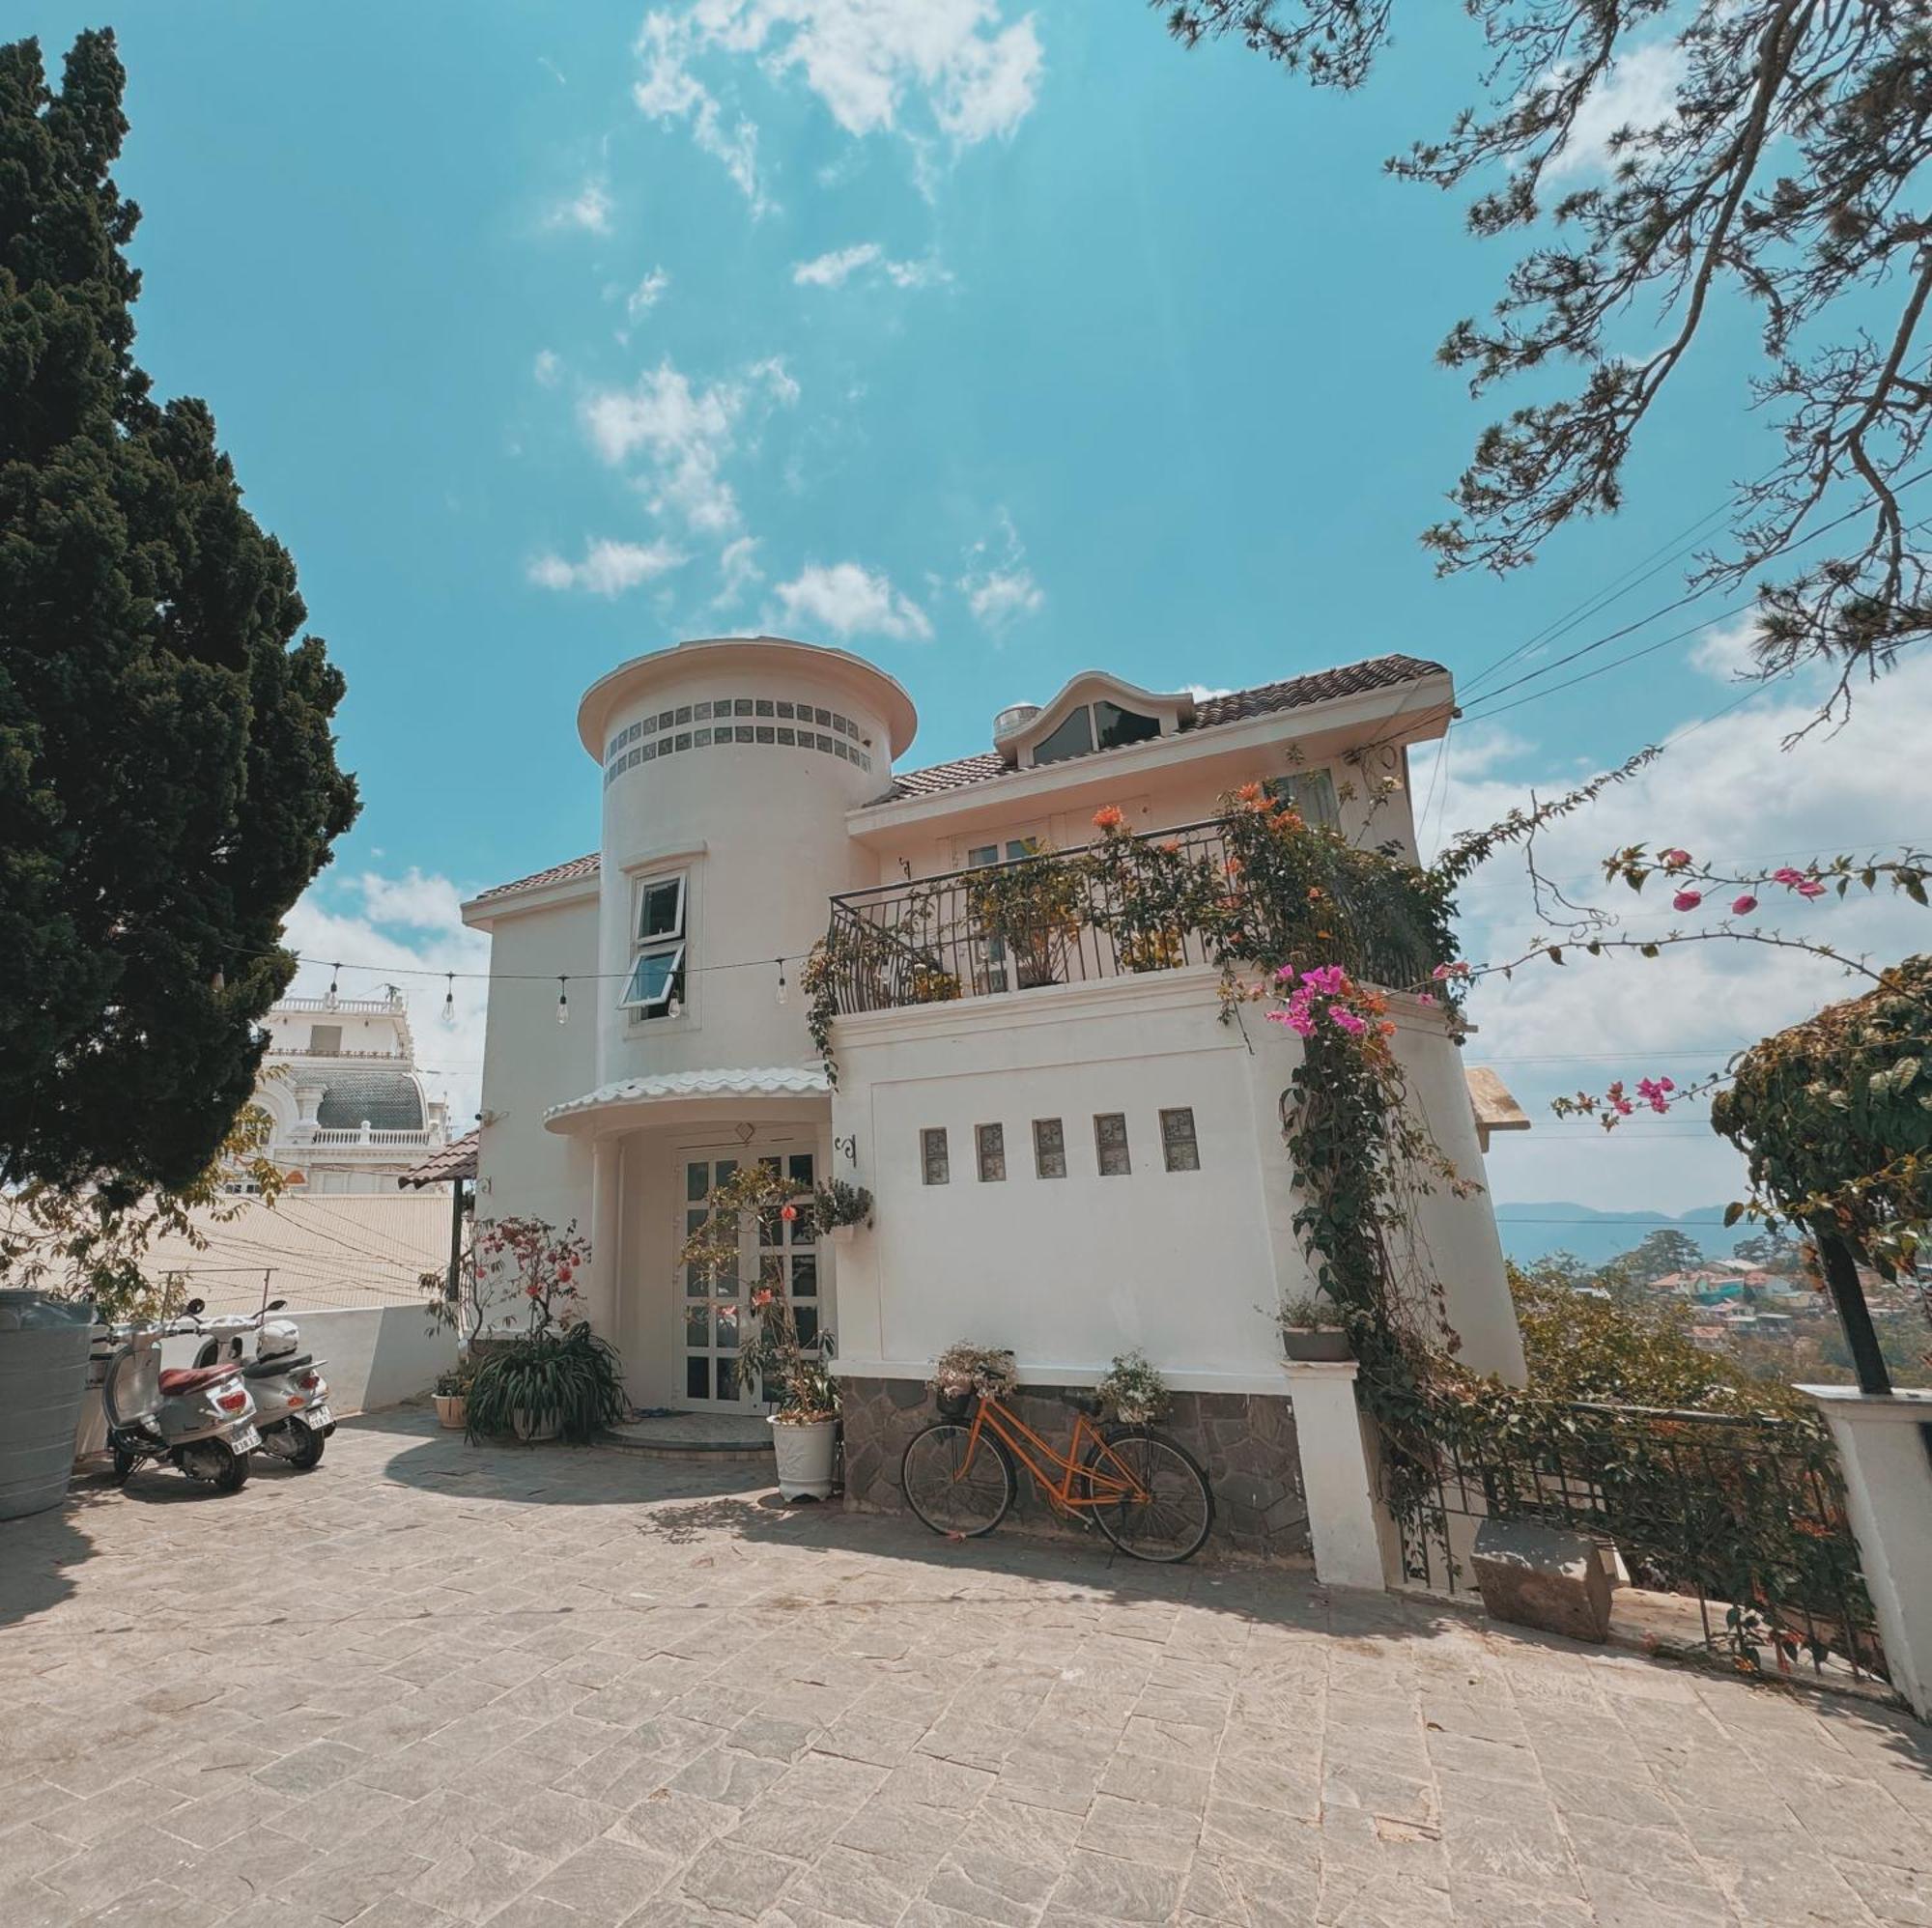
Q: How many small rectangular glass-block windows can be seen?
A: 5